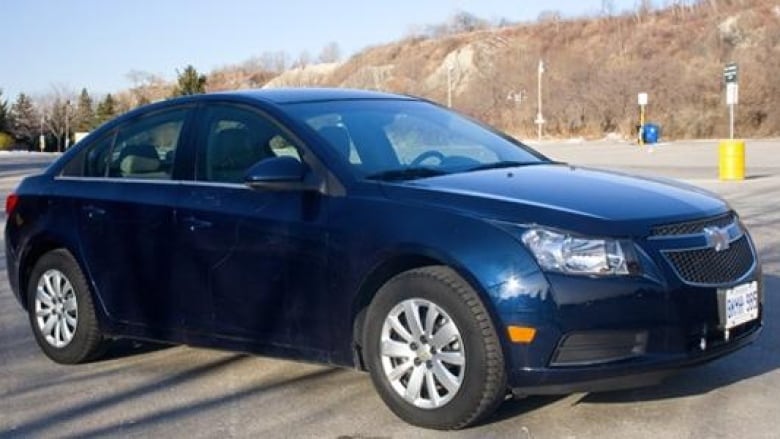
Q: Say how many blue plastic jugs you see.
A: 1